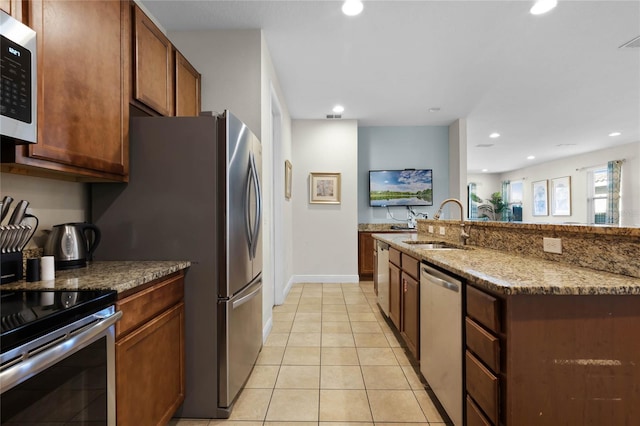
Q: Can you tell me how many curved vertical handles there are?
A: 2